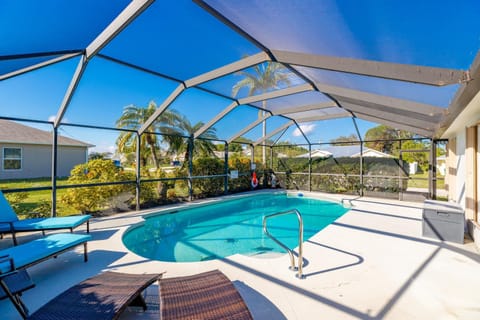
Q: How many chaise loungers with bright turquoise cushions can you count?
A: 2